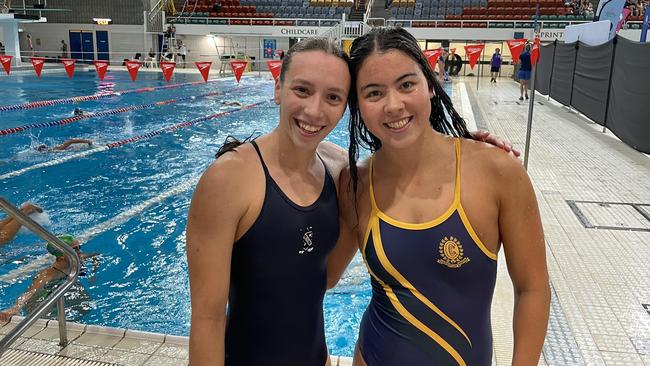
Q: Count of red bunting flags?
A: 13